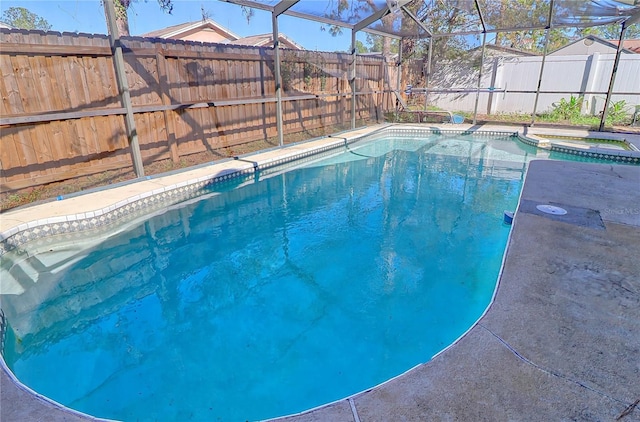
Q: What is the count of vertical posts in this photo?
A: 8